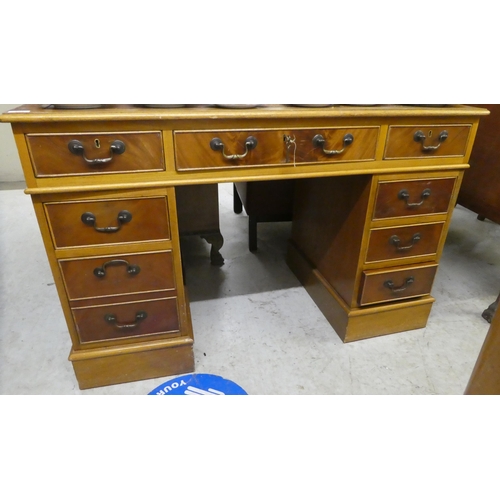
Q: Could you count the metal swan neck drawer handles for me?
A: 10